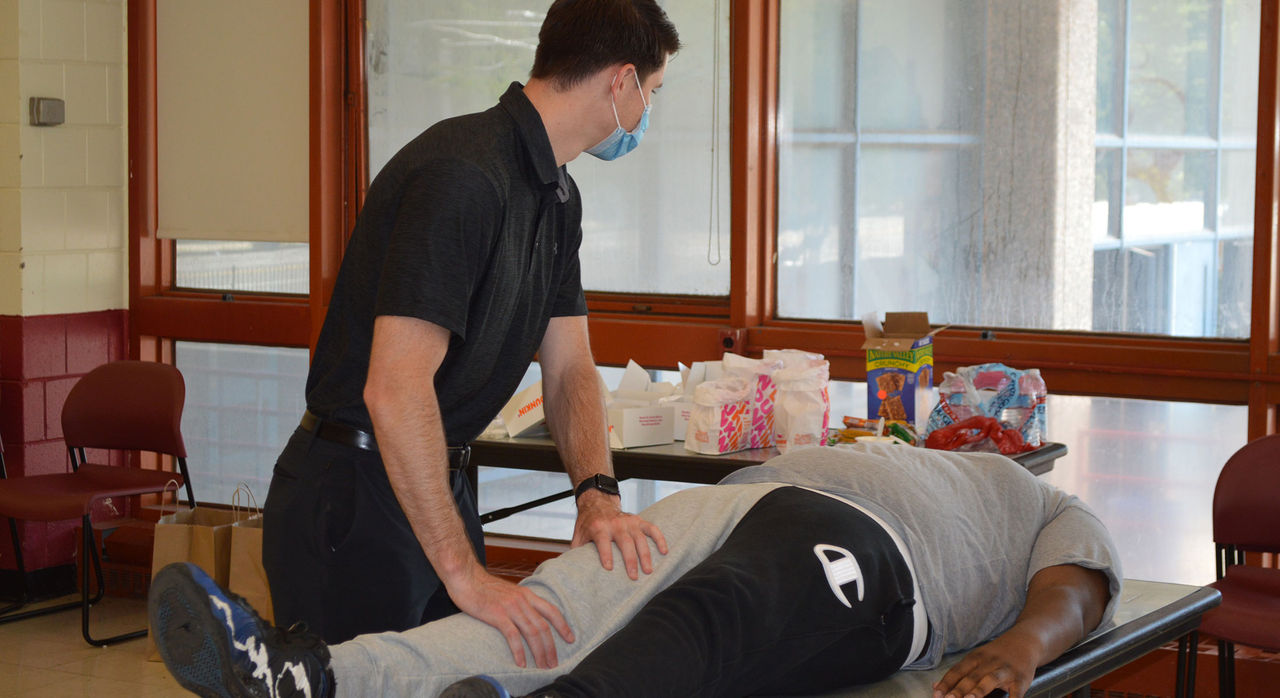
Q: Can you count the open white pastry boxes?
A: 3